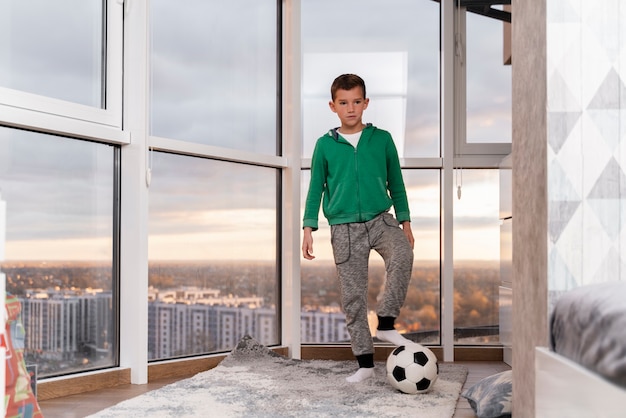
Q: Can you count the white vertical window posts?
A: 3